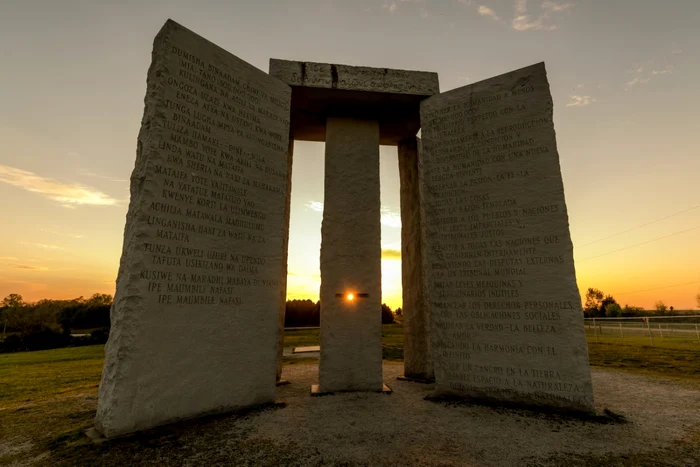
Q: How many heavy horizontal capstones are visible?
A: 1